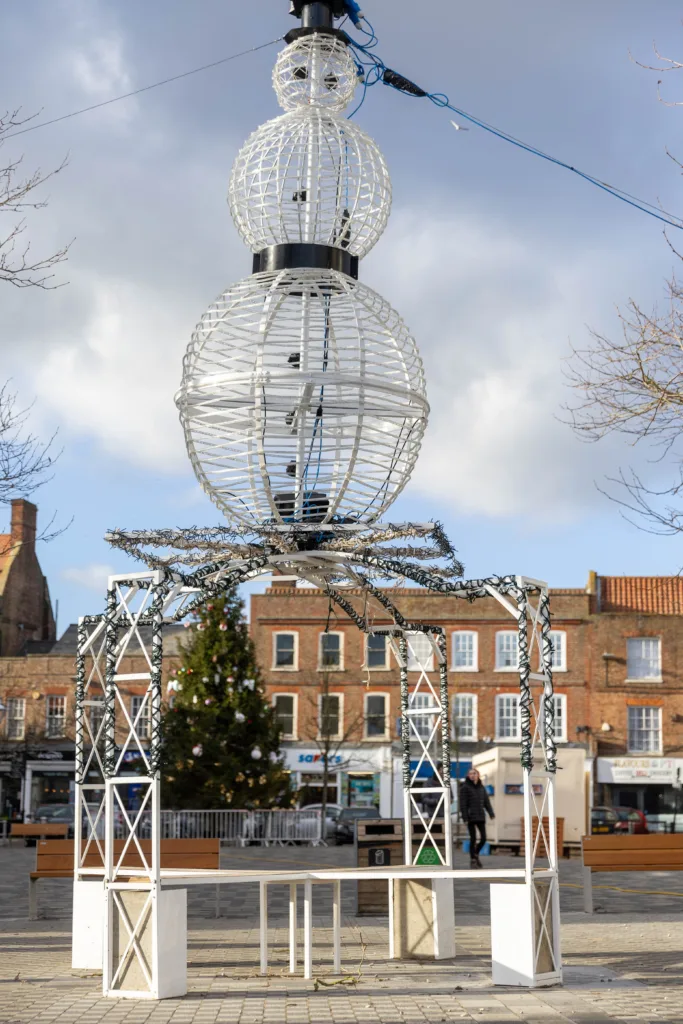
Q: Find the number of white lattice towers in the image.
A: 4